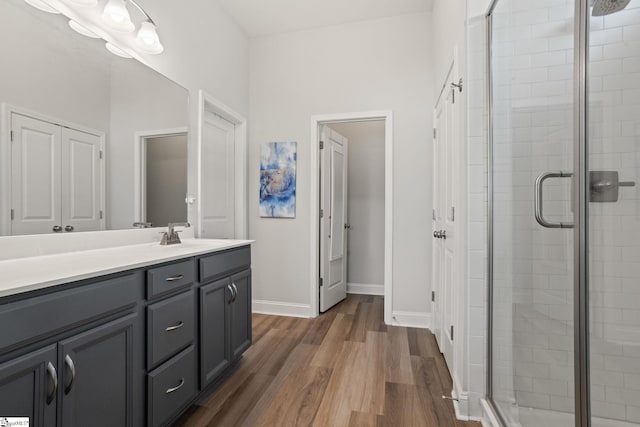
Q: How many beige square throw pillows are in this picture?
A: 0